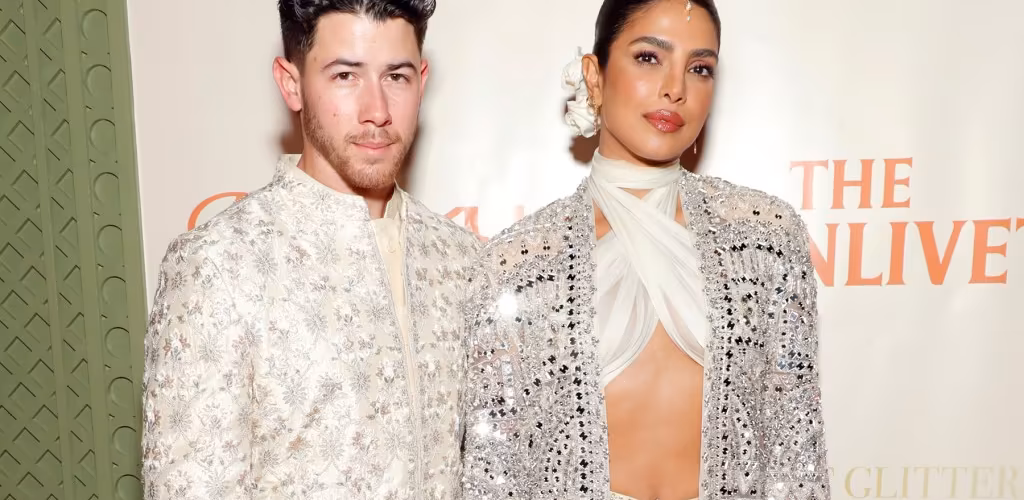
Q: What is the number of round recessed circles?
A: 10